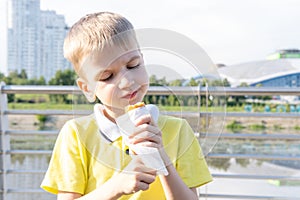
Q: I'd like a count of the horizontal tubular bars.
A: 6